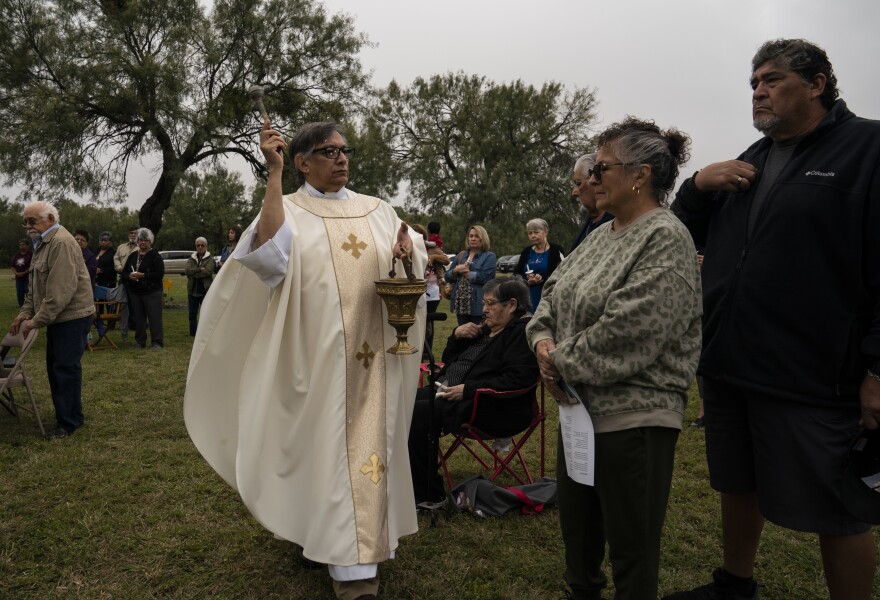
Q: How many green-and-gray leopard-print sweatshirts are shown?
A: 1